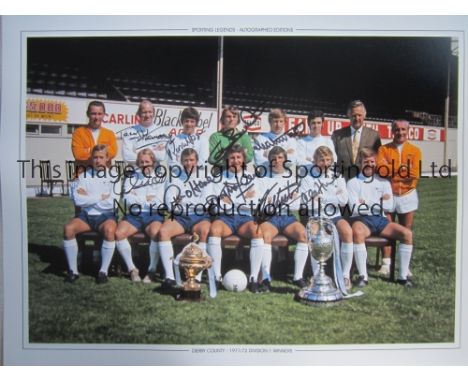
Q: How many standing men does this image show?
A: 8